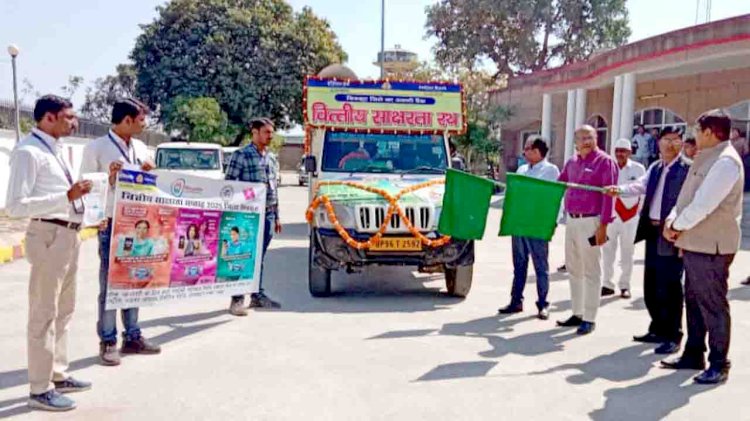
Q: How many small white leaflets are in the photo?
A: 1